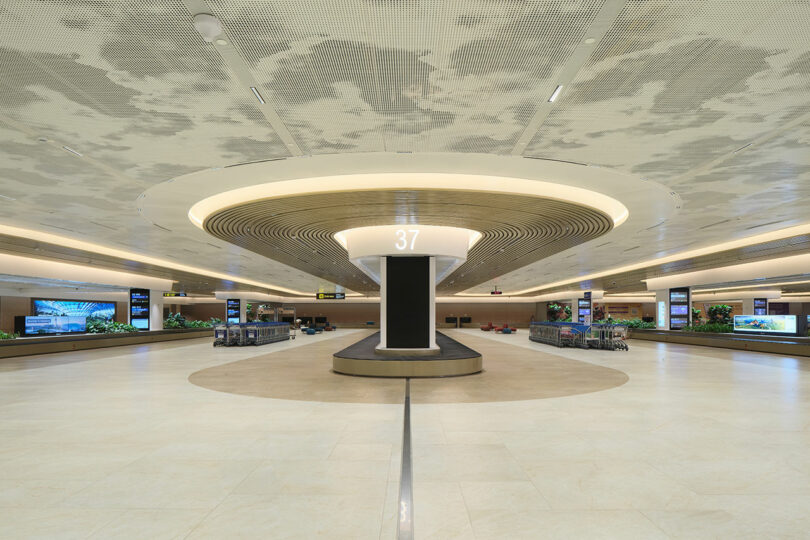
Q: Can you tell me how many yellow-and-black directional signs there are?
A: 2